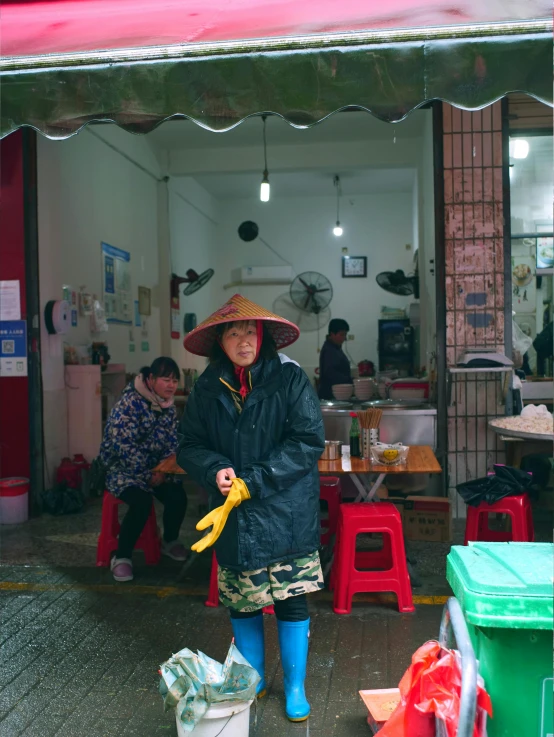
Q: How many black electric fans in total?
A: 3